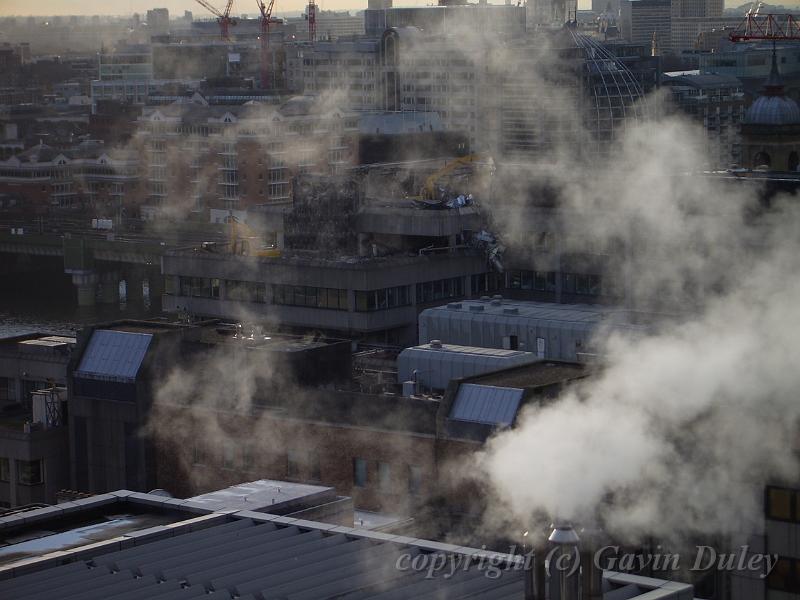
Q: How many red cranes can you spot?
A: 4